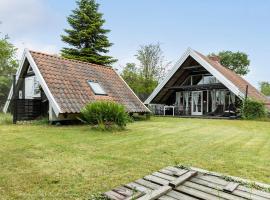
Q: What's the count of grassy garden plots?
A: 1